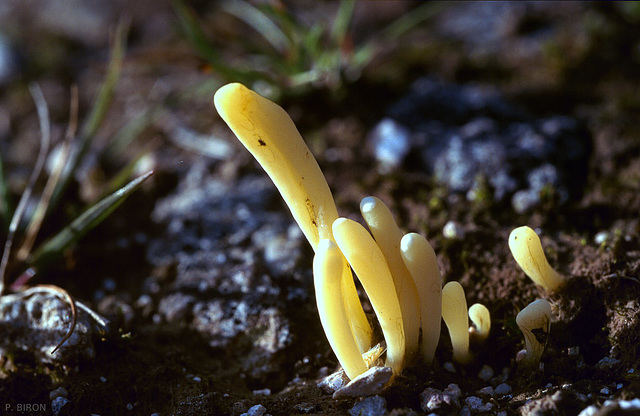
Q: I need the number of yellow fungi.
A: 9